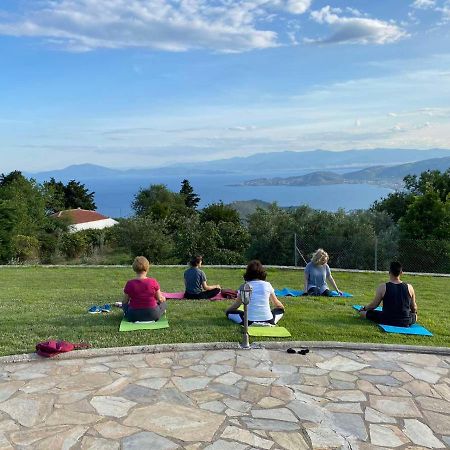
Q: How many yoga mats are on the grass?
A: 5